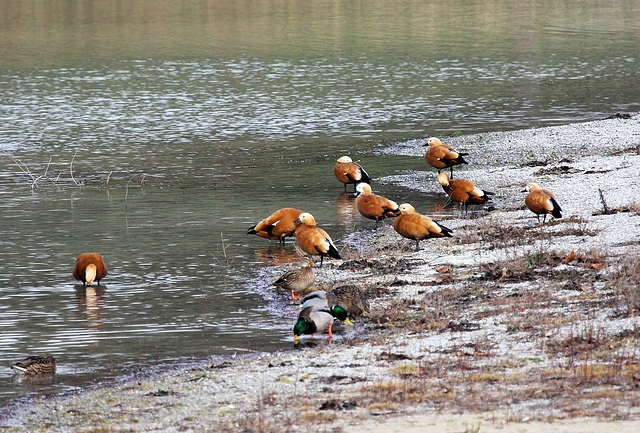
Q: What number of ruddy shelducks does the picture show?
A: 9